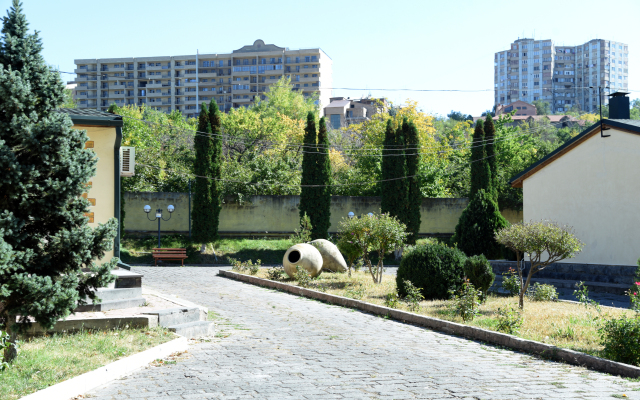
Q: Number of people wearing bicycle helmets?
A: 0